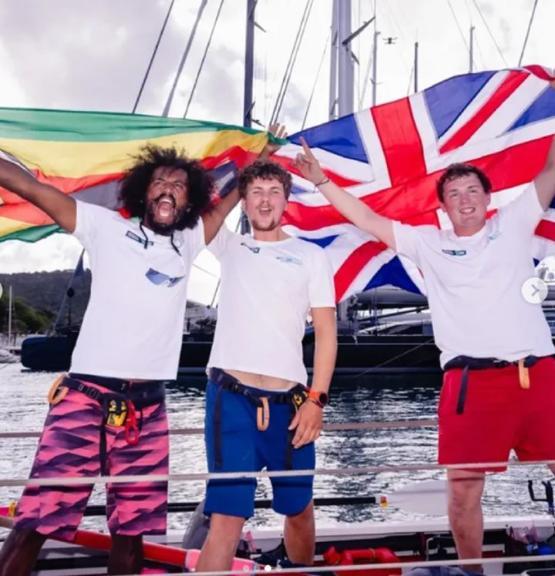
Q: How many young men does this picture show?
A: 3